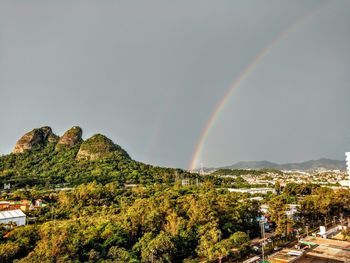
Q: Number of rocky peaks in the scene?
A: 3